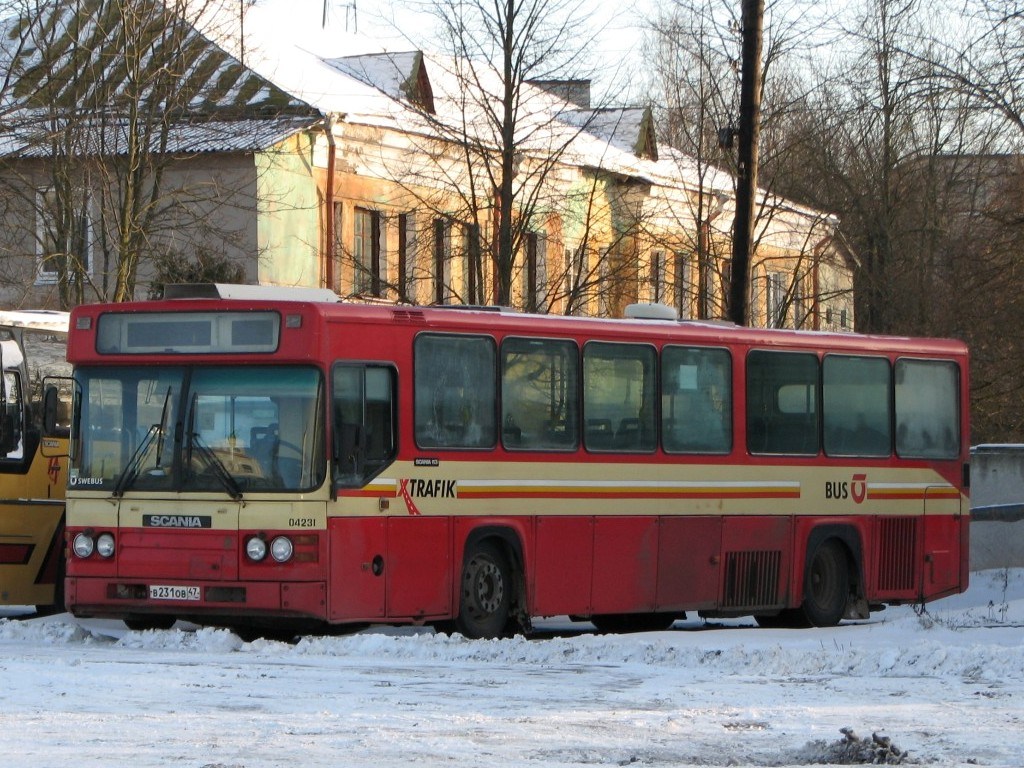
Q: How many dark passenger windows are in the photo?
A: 7